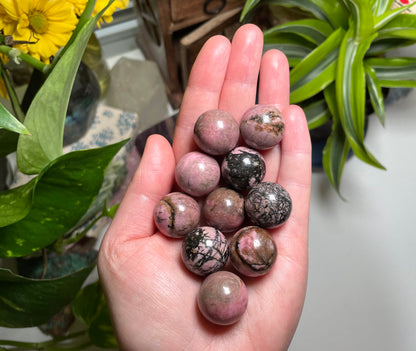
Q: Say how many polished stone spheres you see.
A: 10